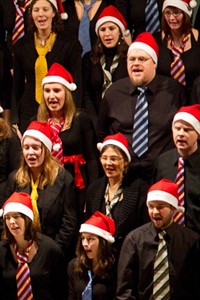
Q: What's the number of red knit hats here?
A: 11